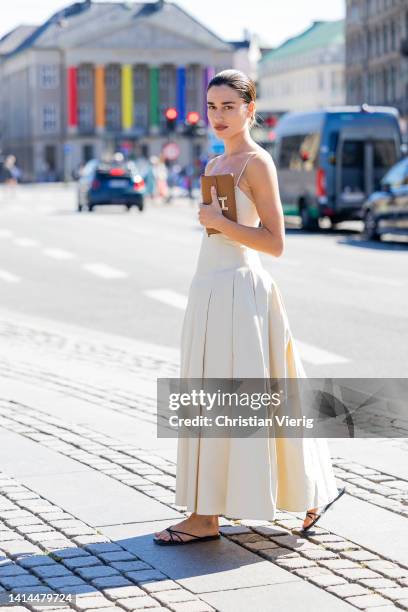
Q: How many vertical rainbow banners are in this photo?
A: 6